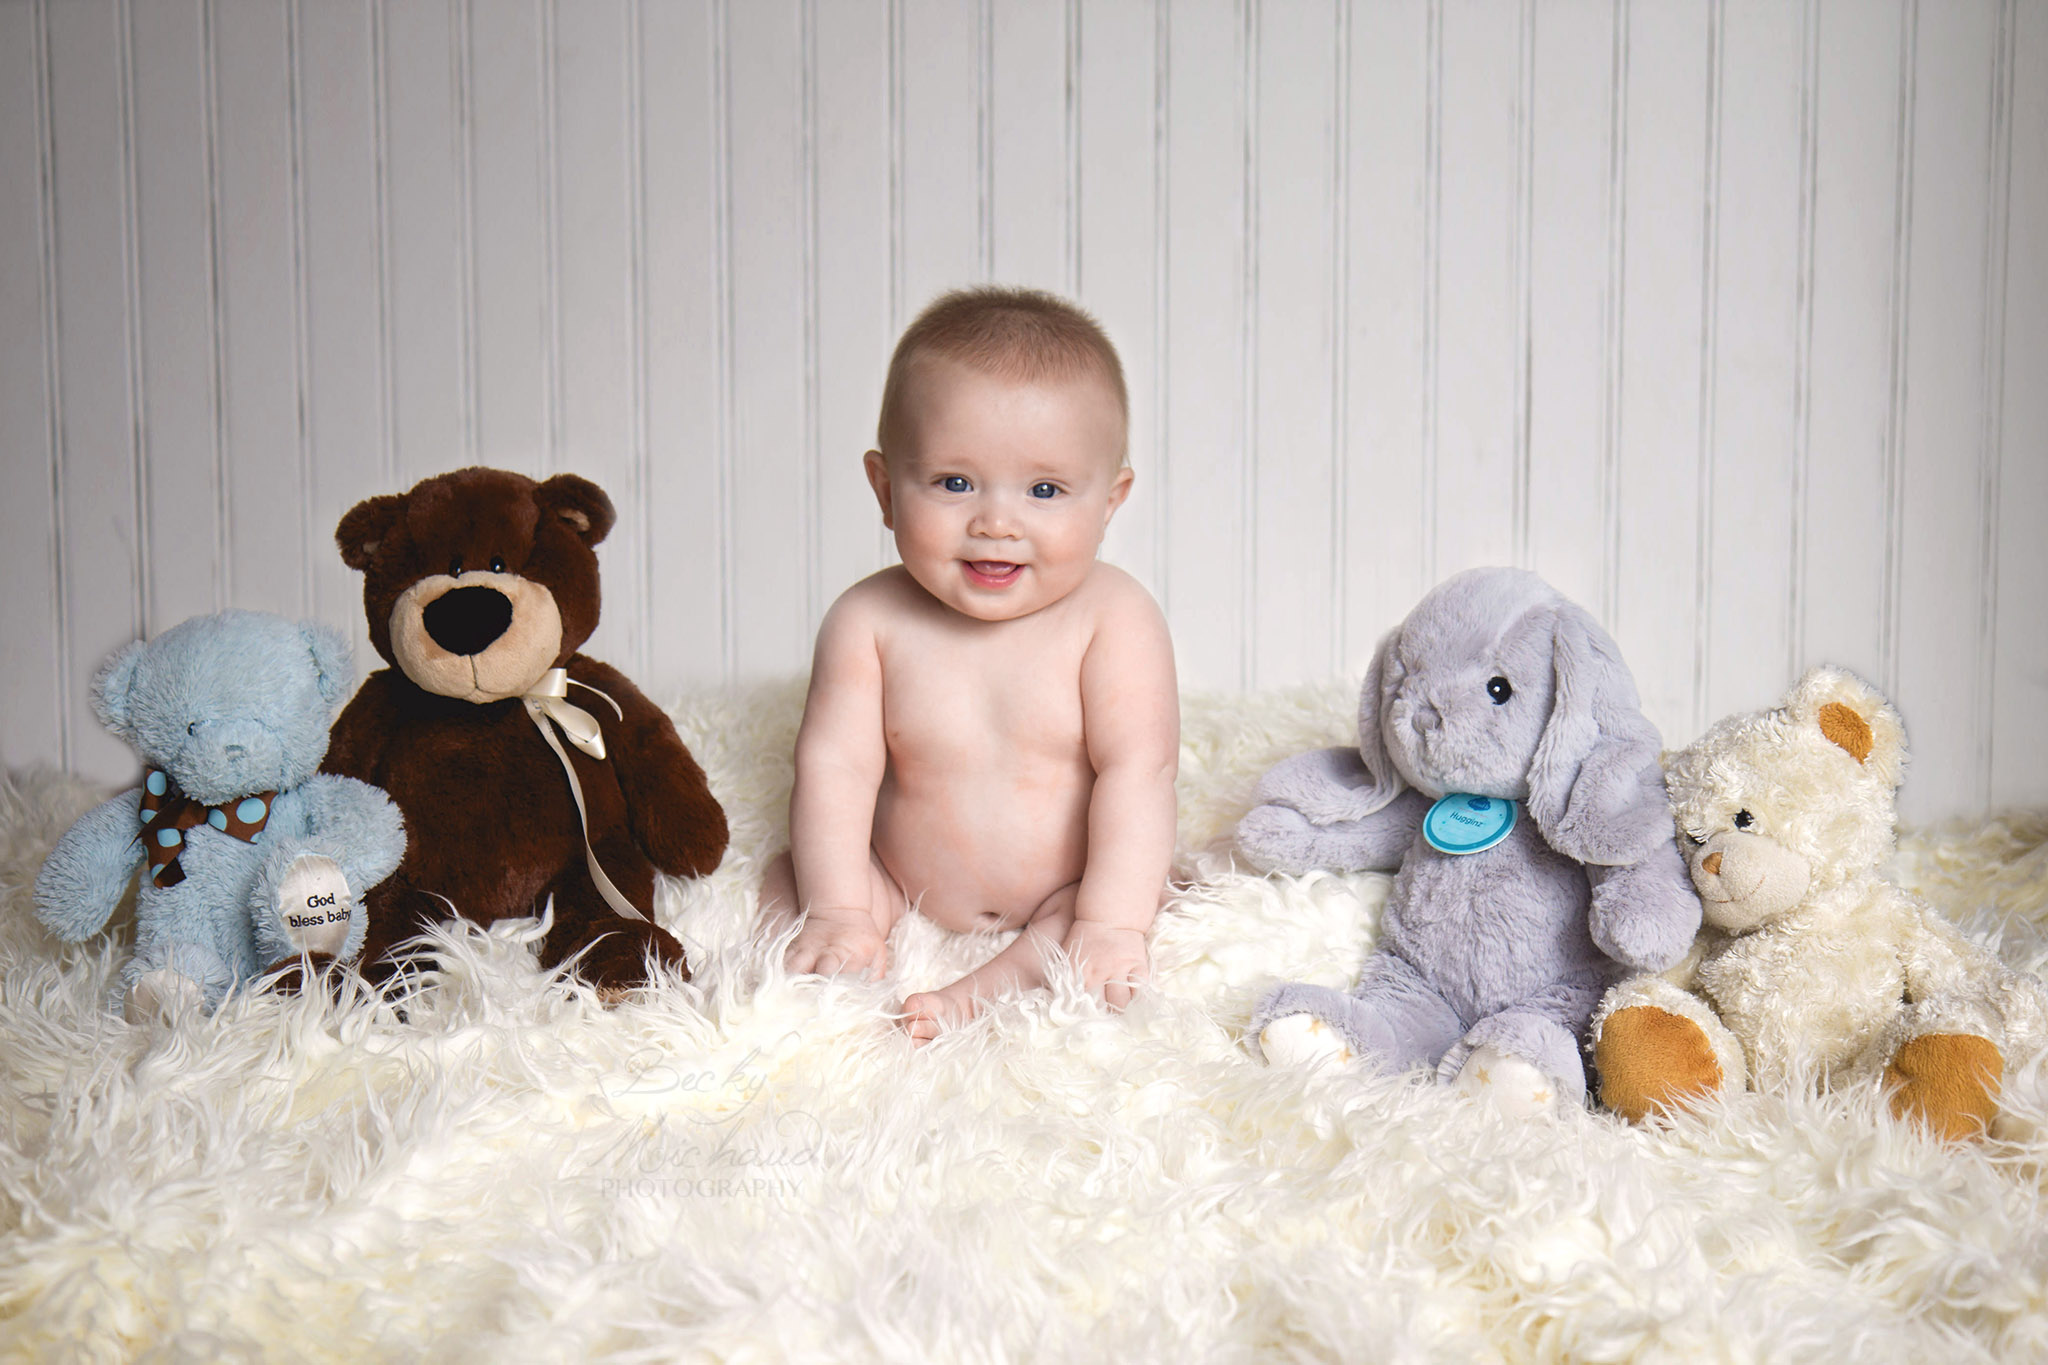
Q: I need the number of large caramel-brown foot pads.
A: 2